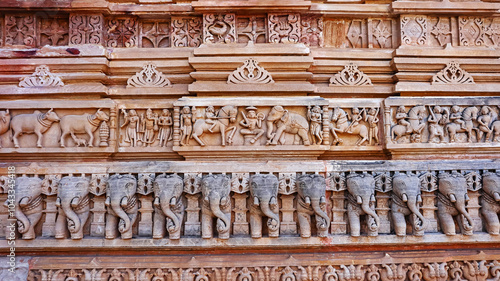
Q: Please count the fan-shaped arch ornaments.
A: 5